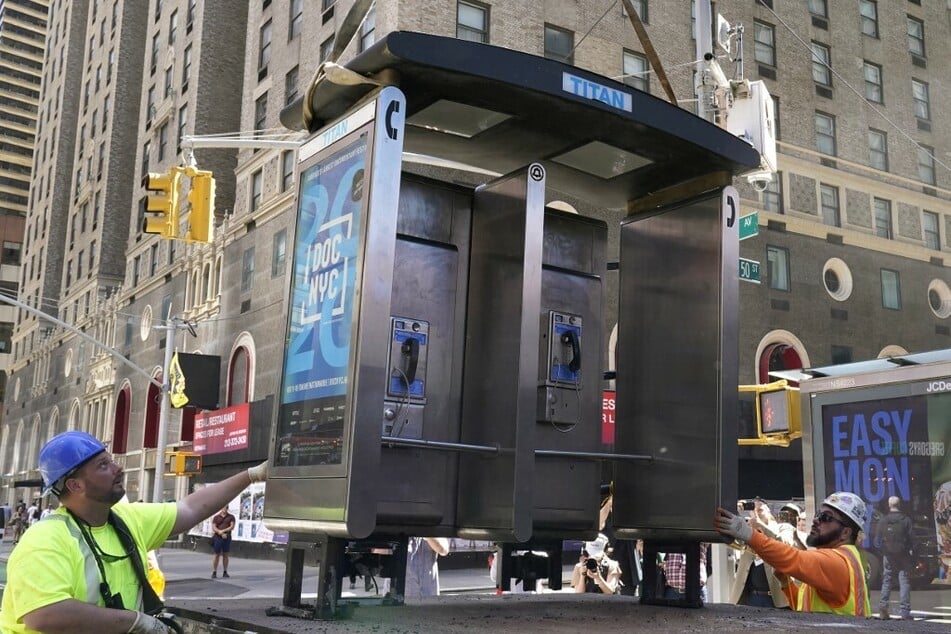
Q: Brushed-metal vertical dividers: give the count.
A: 3